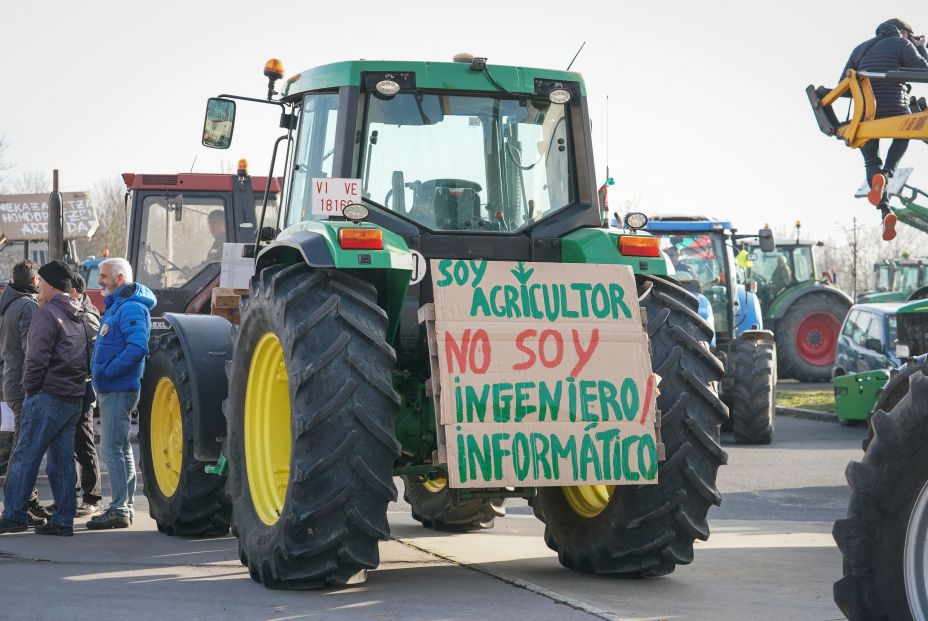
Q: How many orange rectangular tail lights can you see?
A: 2